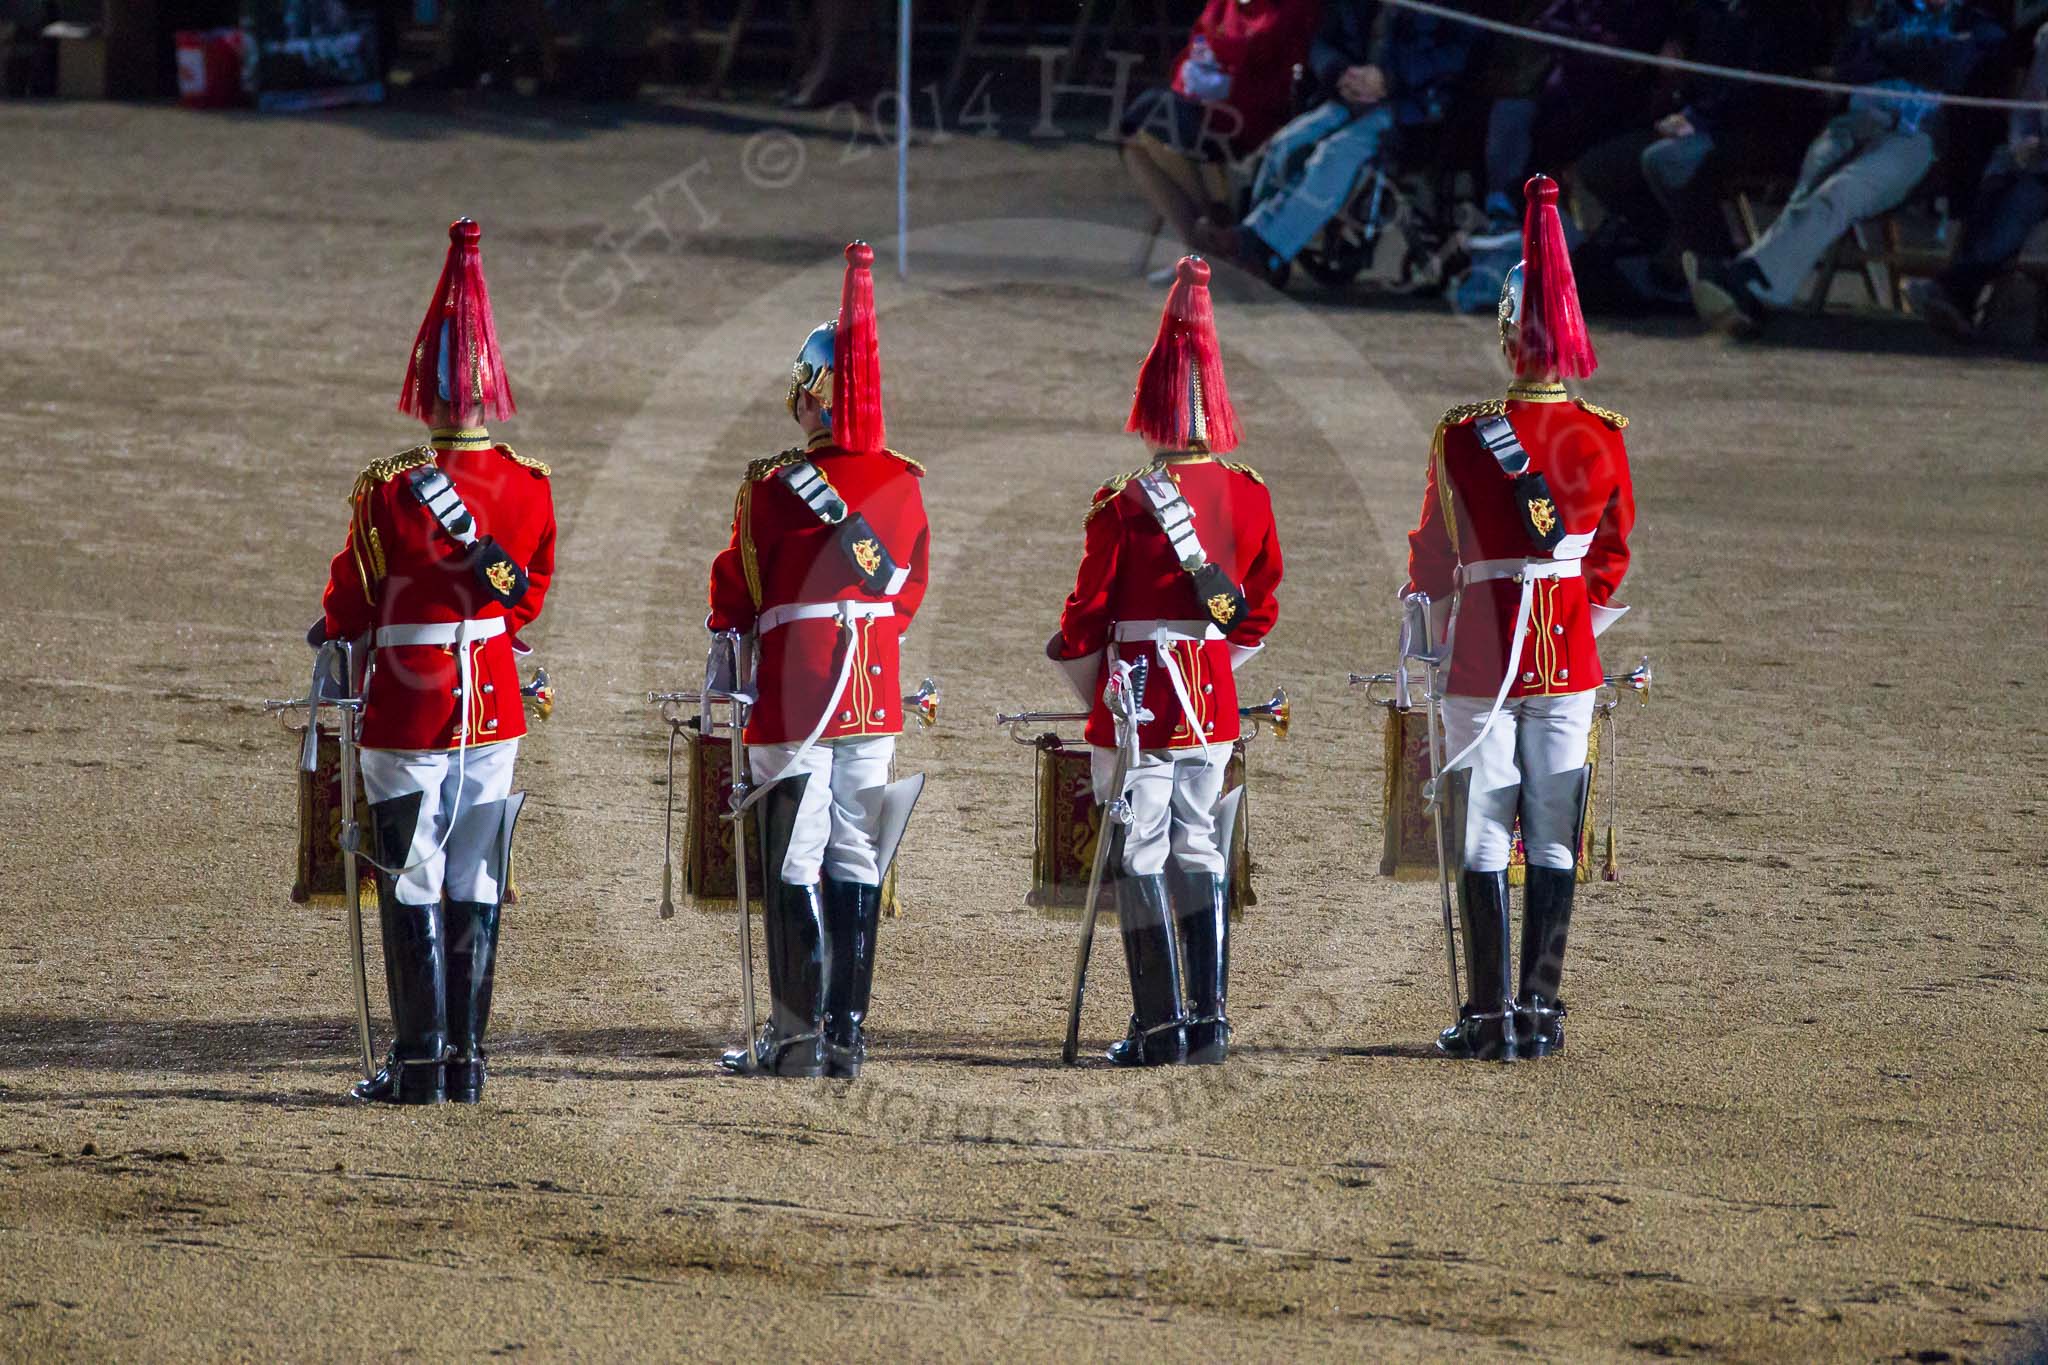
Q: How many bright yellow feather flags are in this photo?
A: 0